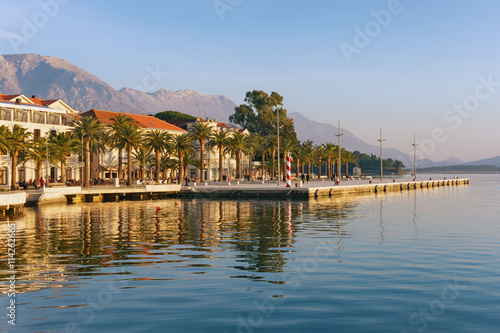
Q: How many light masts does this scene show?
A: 4